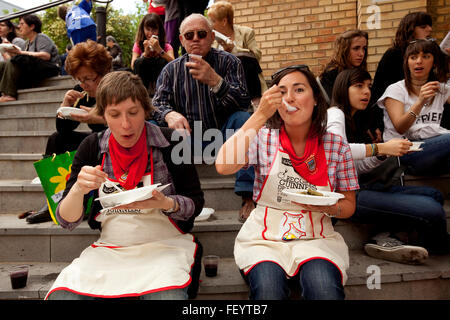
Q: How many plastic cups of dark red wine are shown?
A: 2